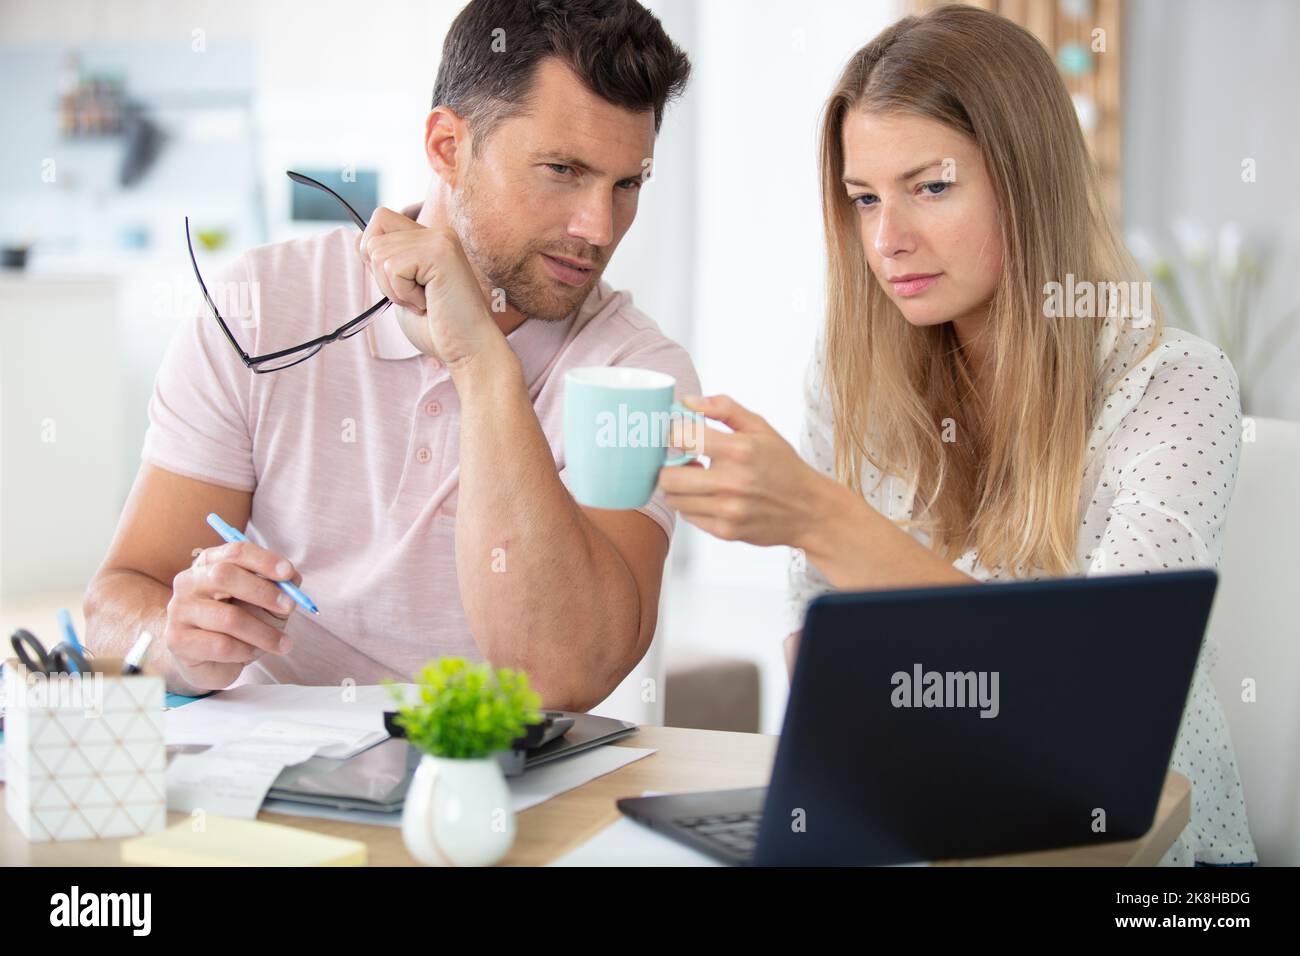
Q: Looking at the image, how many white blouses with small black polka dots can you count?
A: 1